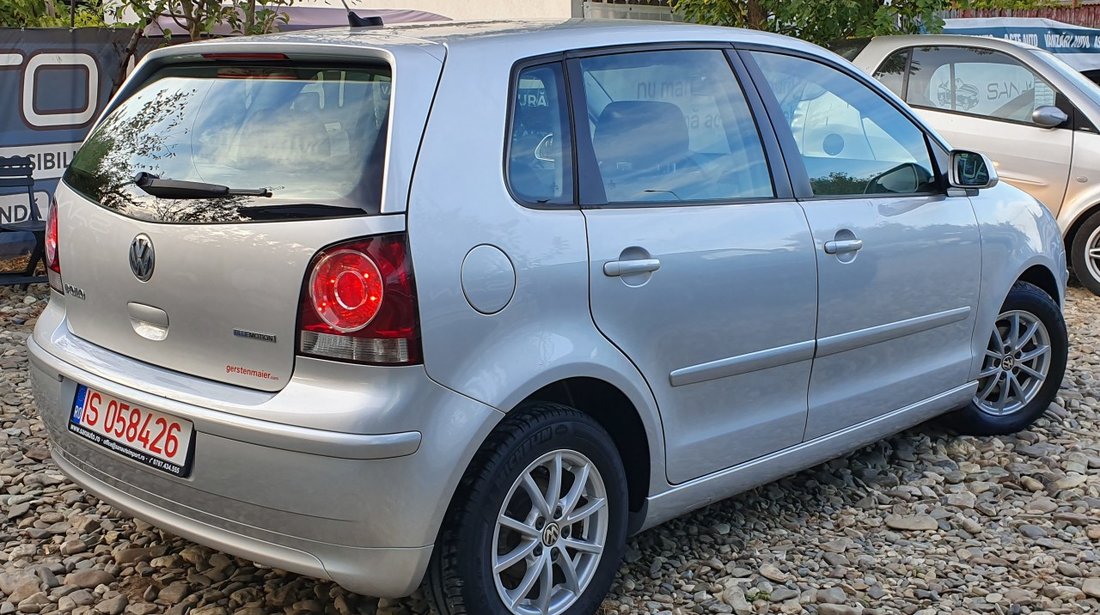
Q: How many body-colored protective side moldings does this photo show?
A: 2